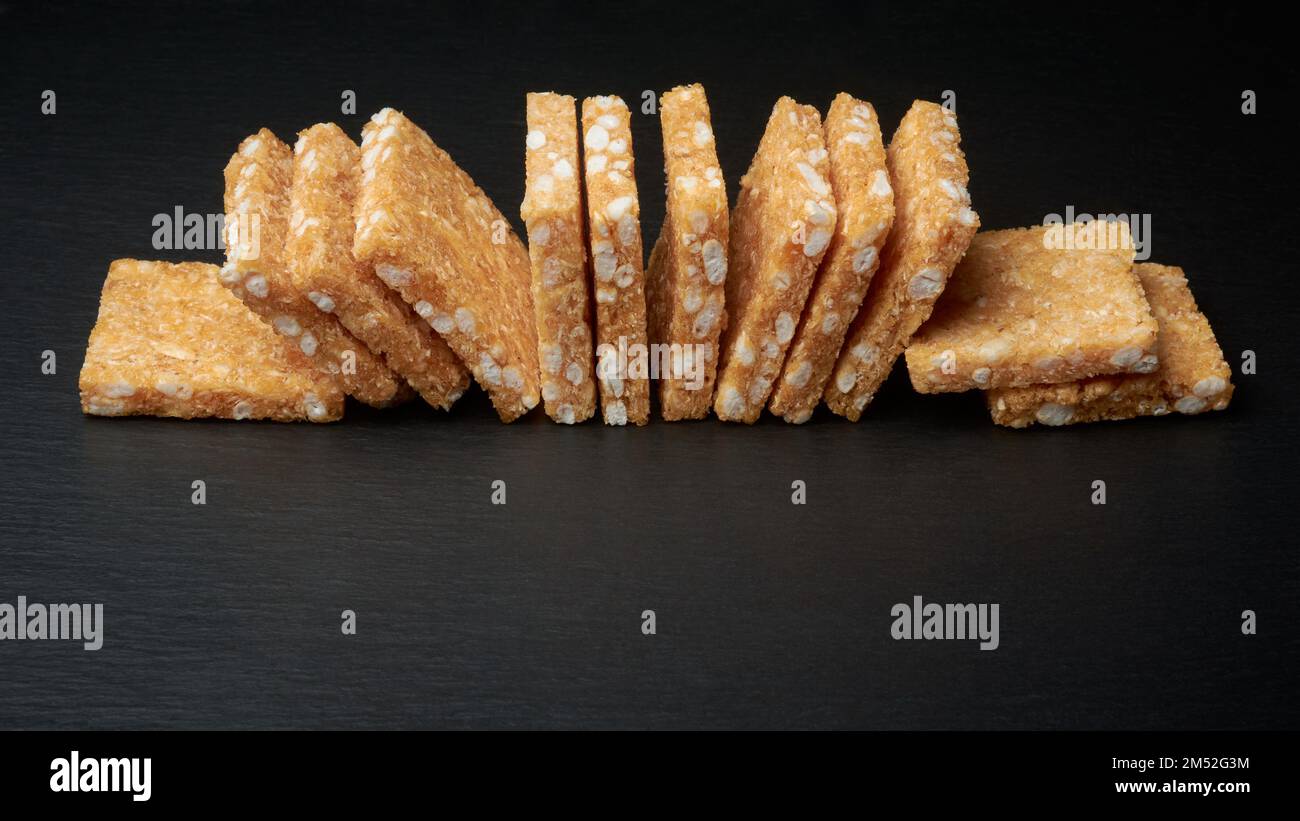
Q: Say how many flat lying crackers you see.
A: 3